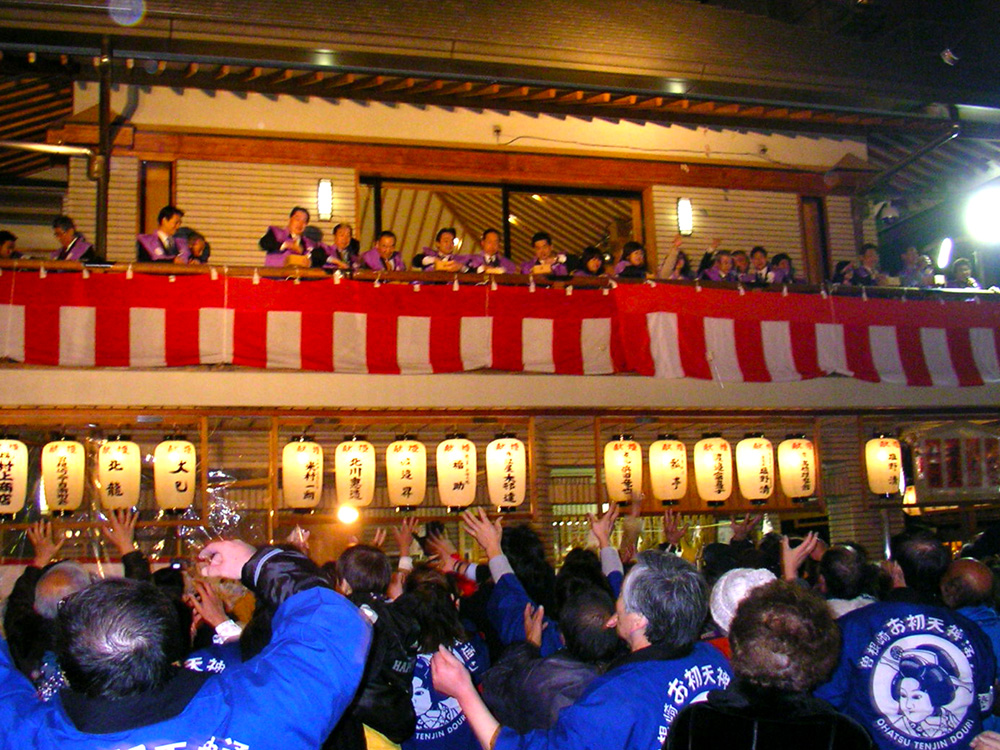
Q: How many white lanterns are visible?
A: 15